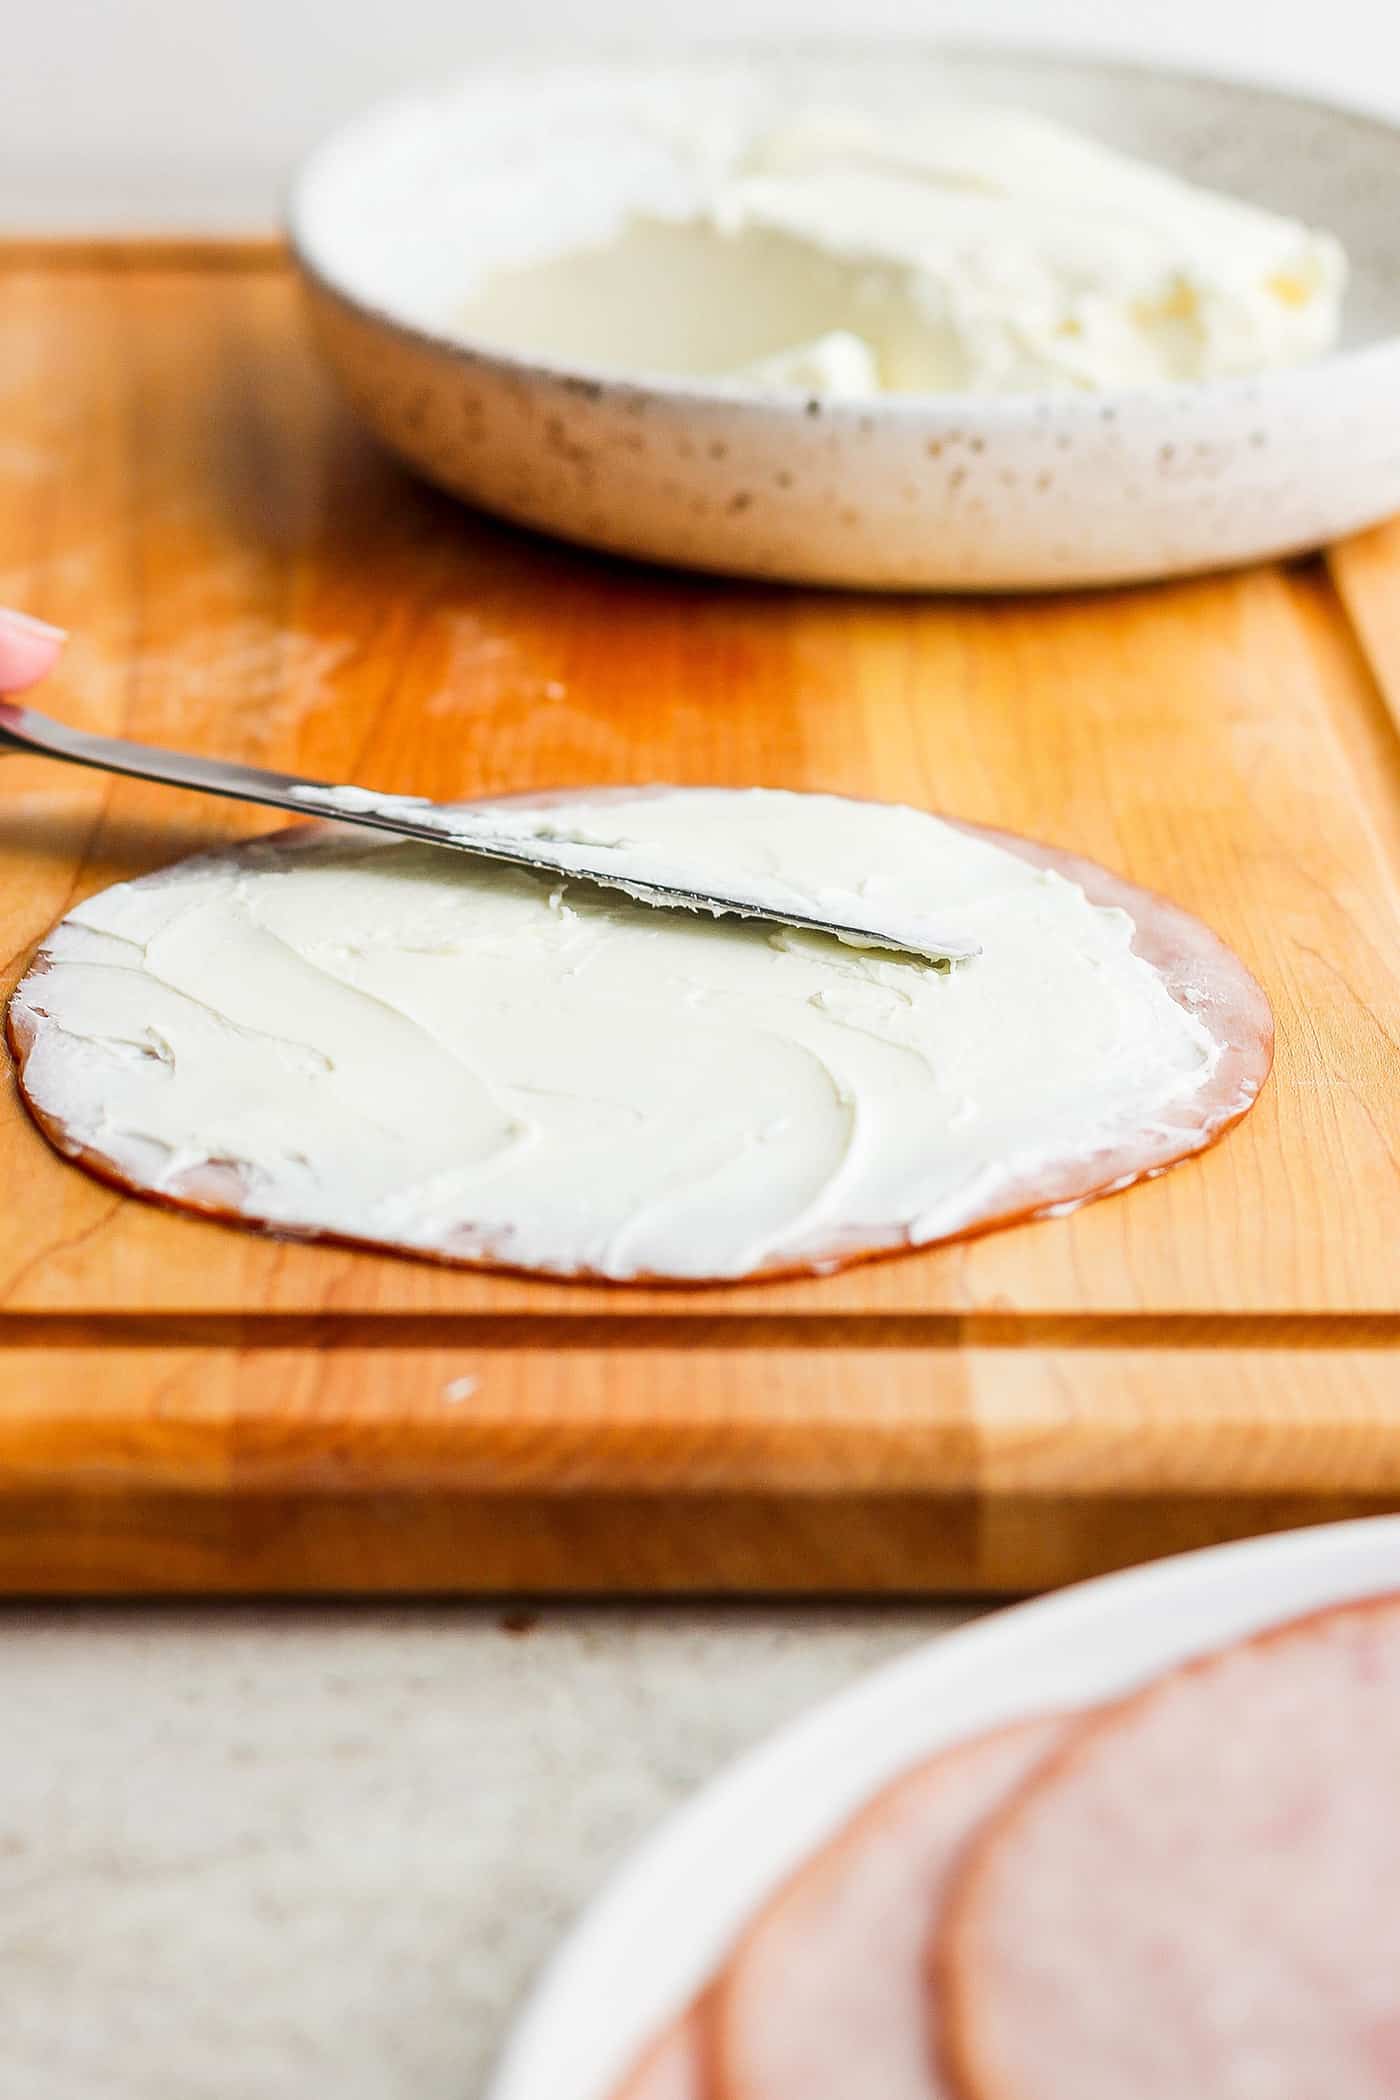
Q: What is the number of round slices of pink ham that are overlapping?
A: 3